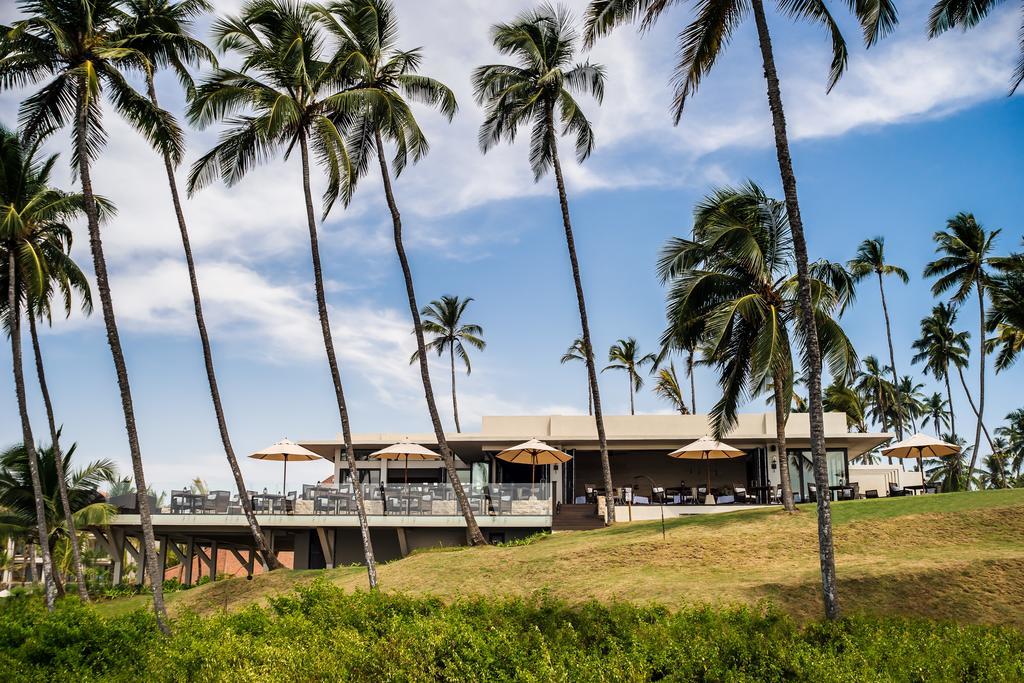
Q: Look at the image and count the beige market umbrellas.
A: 5